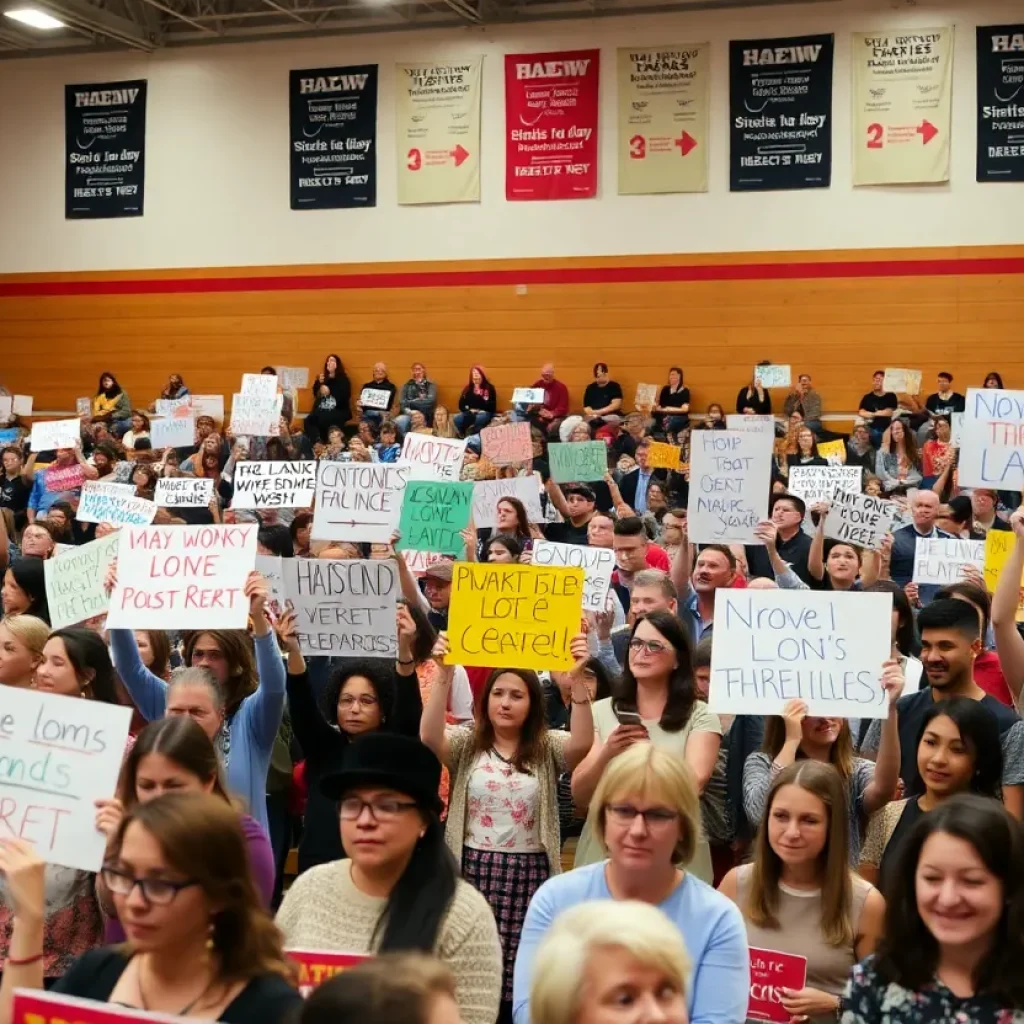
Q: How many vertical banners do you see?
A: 8